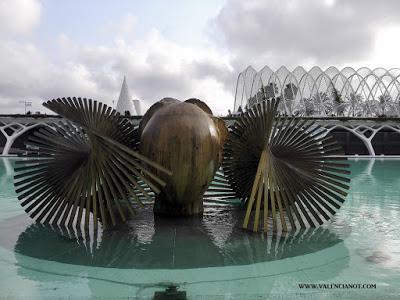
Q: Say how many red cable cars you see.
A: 0